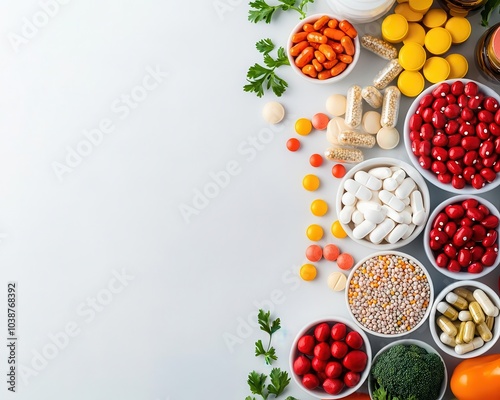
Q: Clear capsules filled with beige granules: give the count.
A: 7